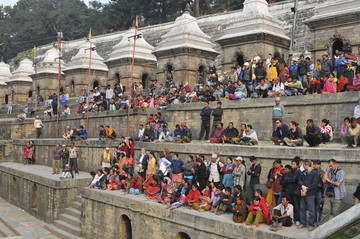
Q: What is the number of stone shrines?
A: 8